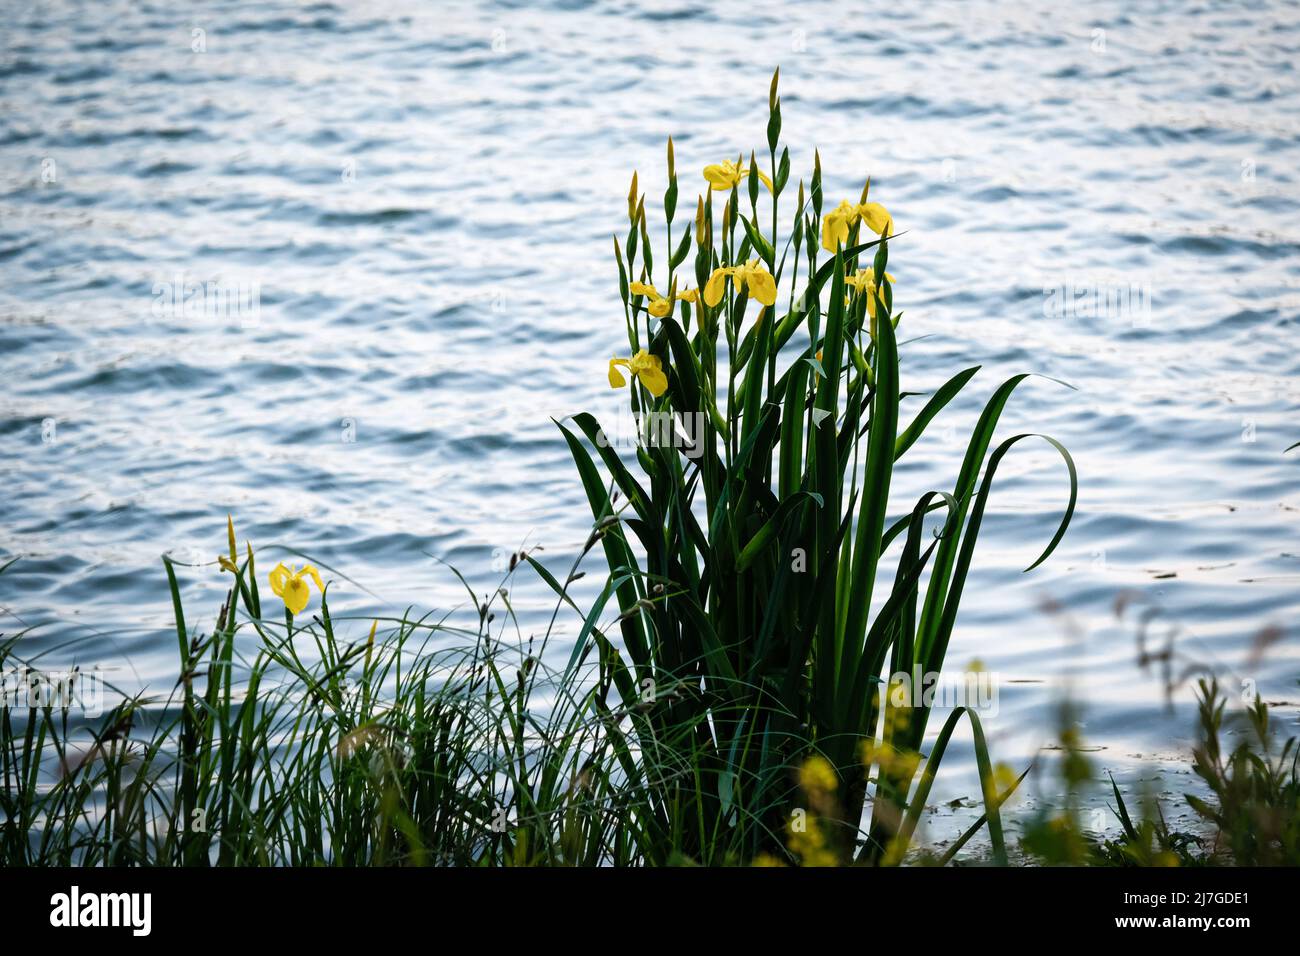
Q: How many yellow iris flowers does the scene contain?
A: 7